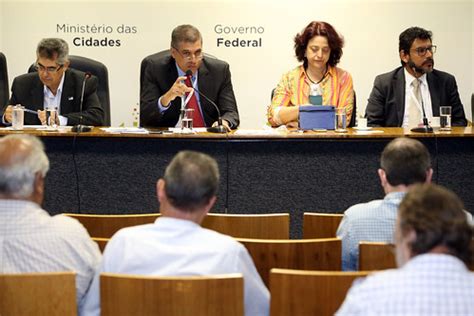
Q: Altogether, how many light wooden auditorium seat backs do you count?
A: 9